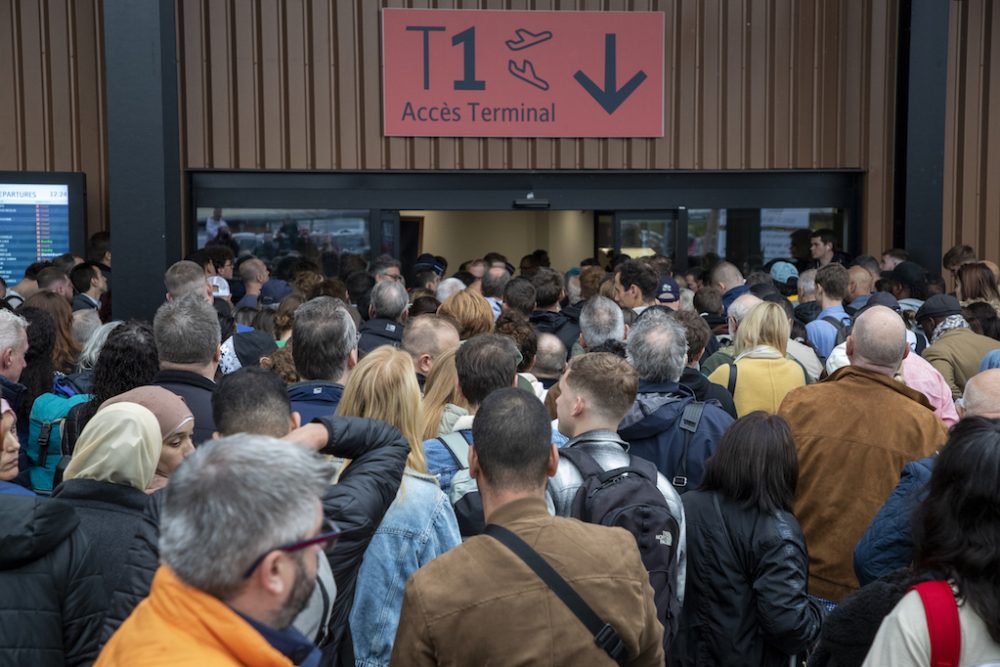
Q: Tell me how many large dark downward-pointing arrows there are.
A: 1